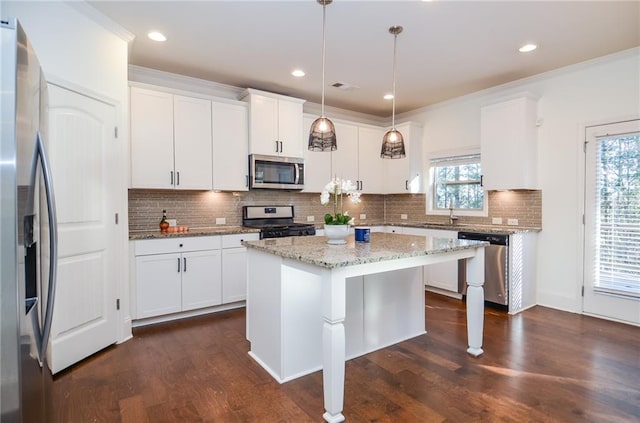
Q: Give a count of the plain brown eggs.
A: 0